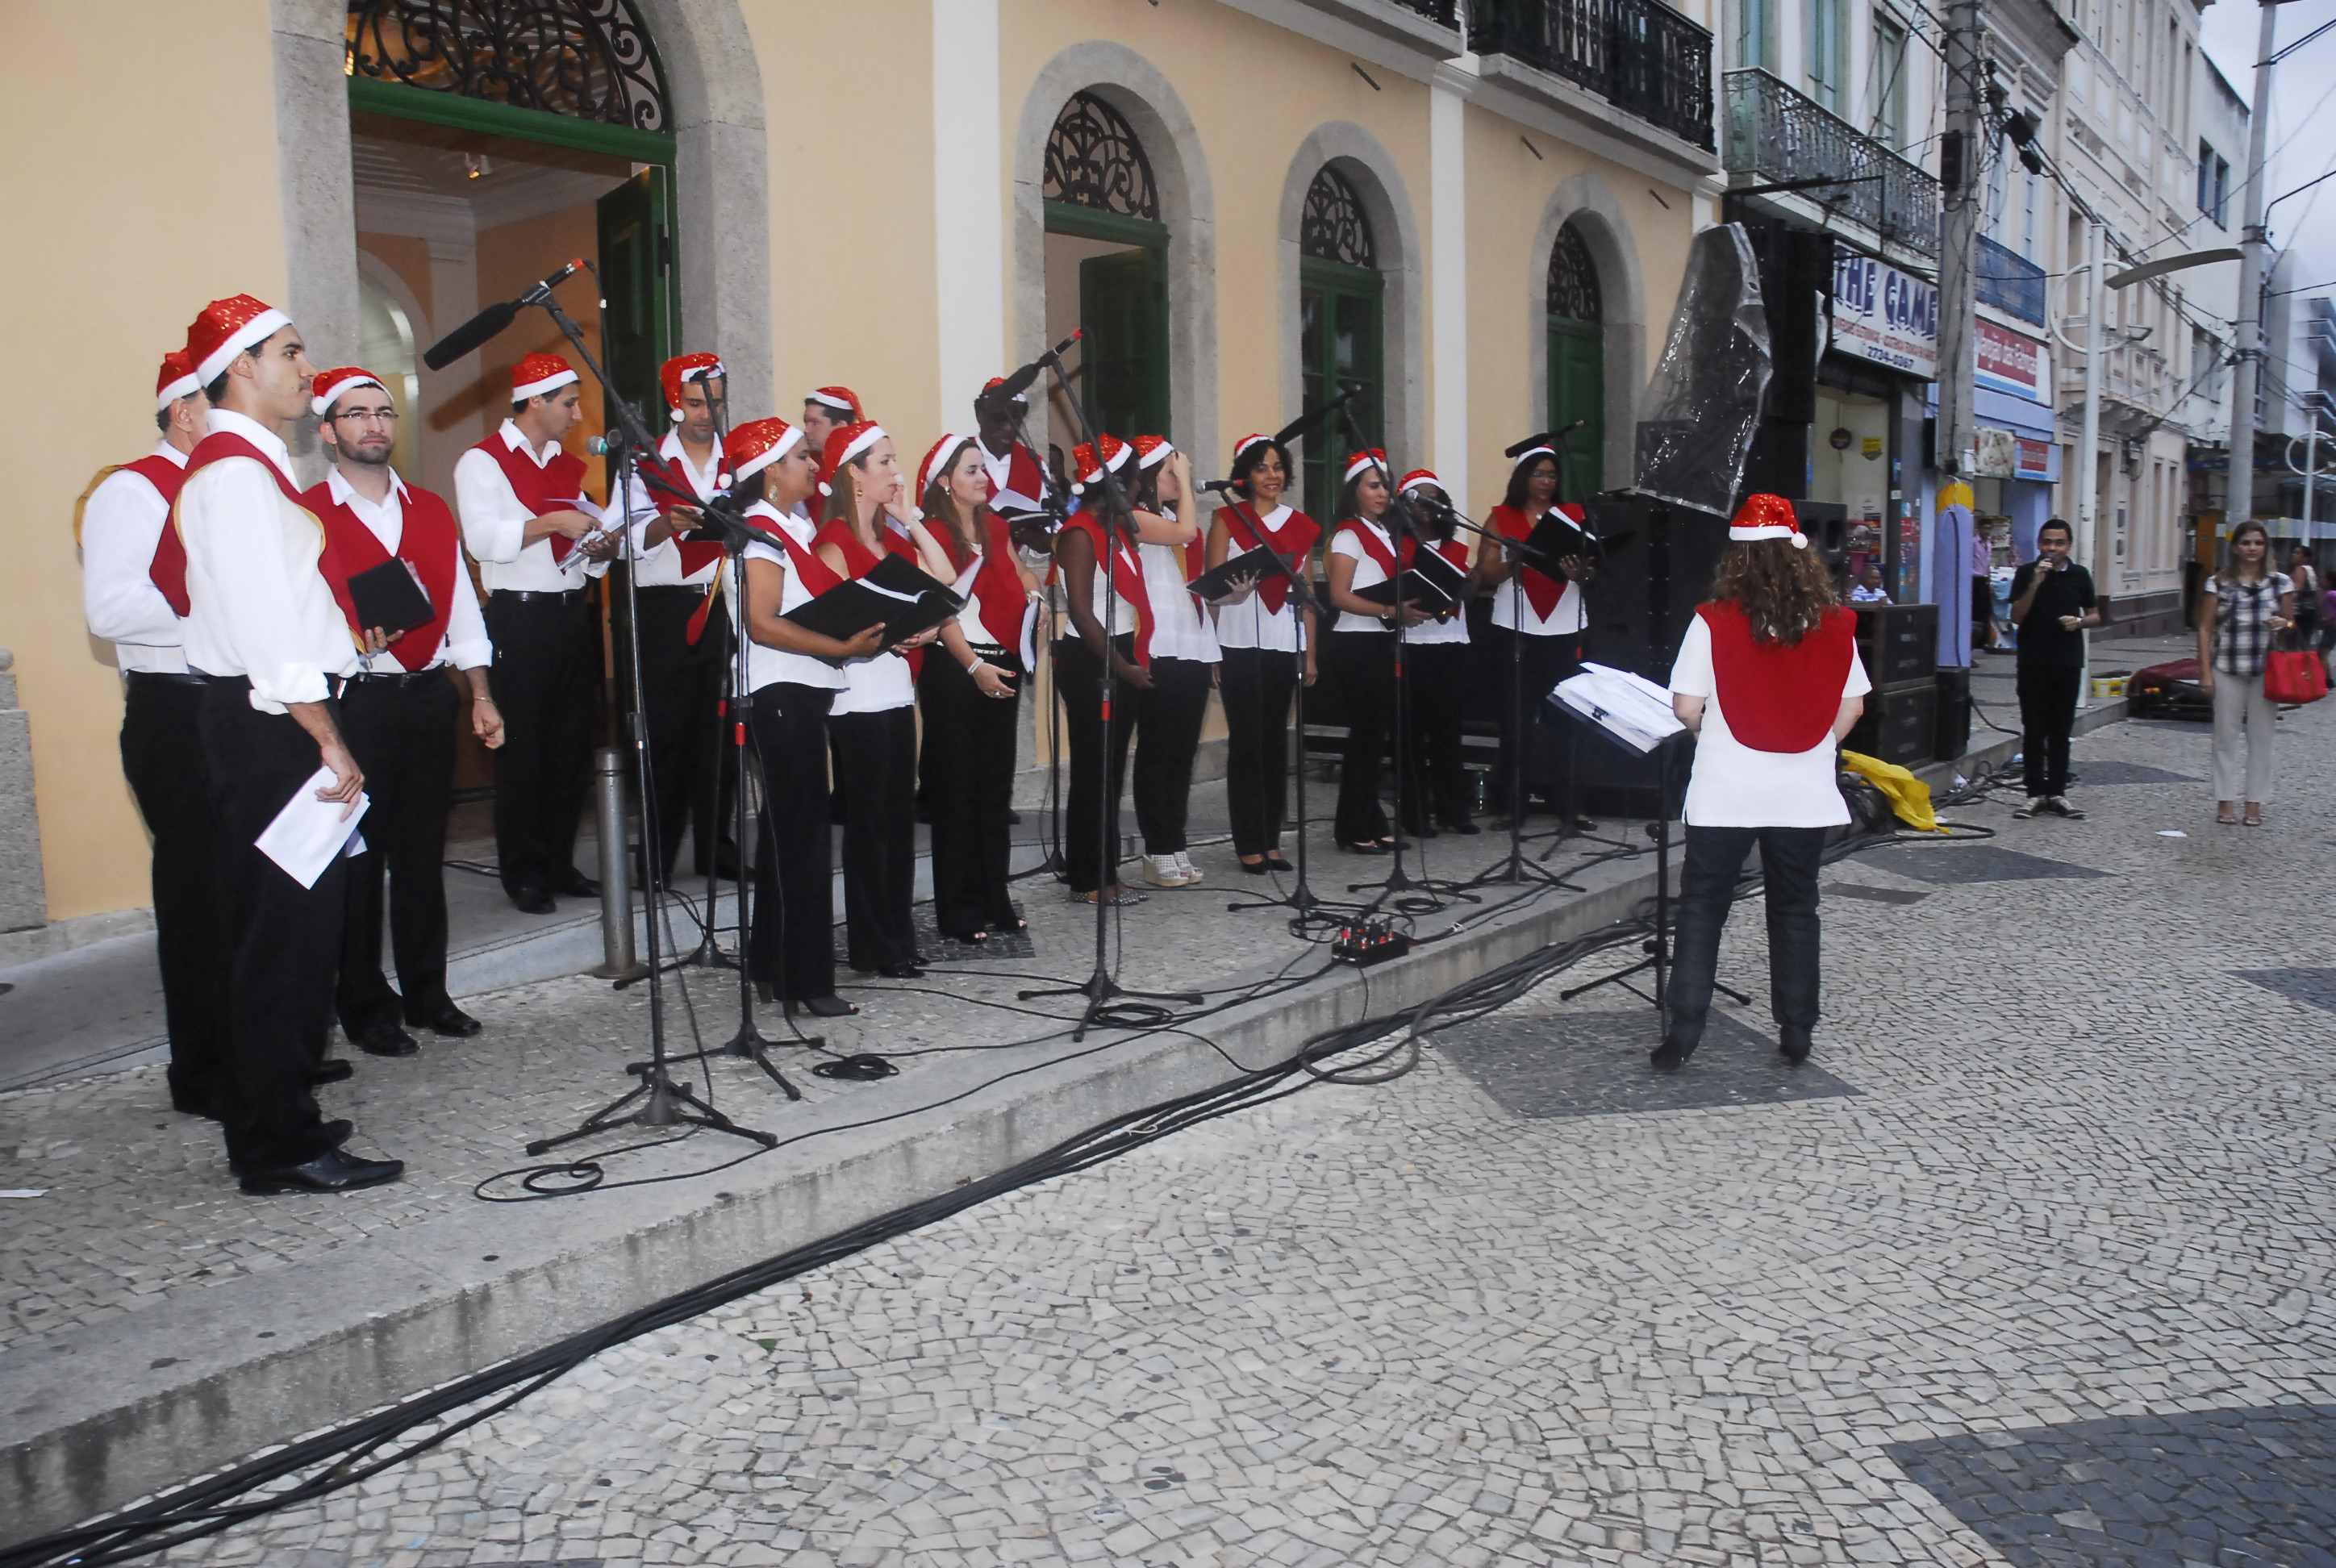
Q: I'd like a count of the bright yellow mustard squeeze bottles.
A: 0